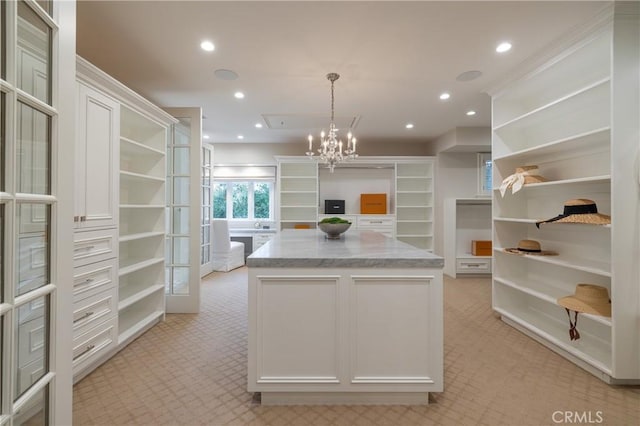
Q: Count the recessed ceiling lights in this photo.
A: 9